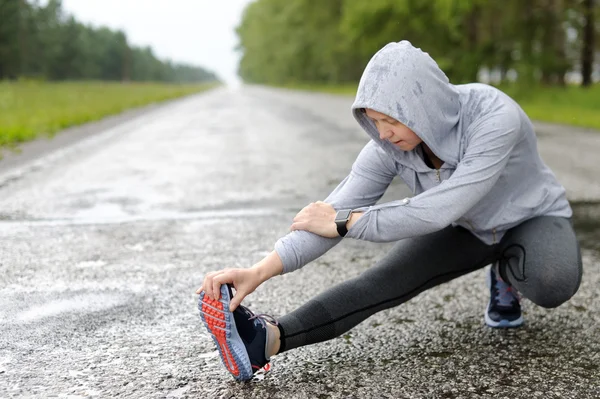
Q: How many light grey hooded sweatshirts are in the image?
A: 1